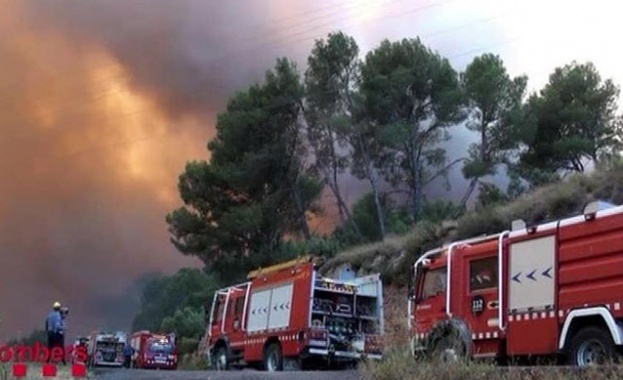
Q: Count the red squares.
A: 3